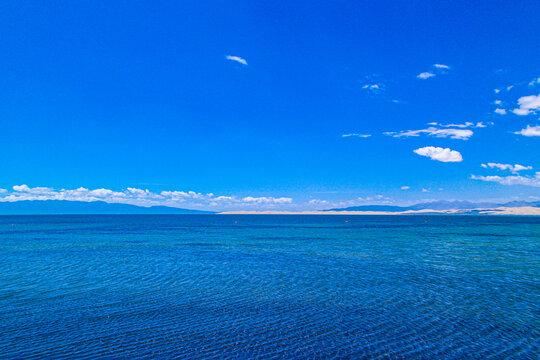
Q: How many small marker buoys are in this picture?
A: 4